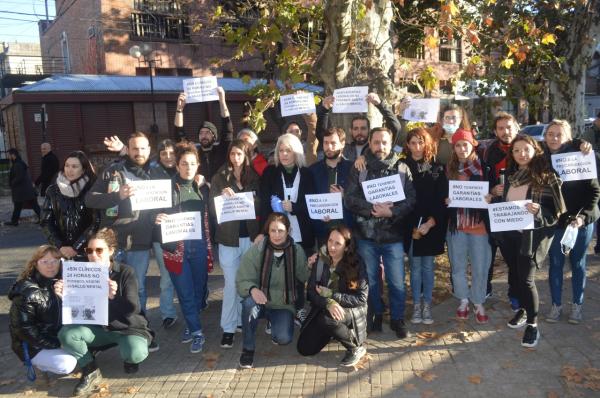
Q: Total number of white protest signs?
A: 13